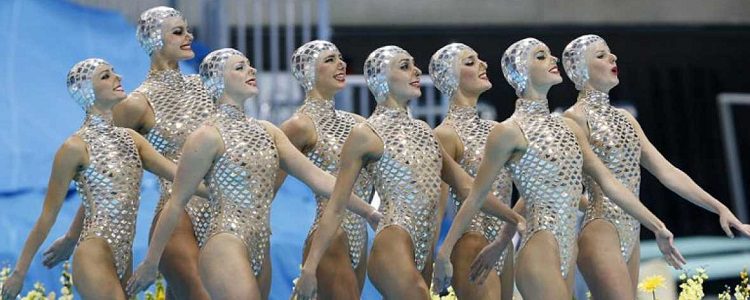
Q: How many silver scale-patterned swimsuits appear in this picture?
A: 8